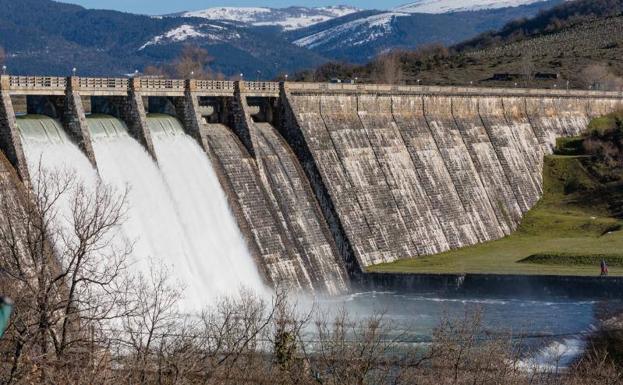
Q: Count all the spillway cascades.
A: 3